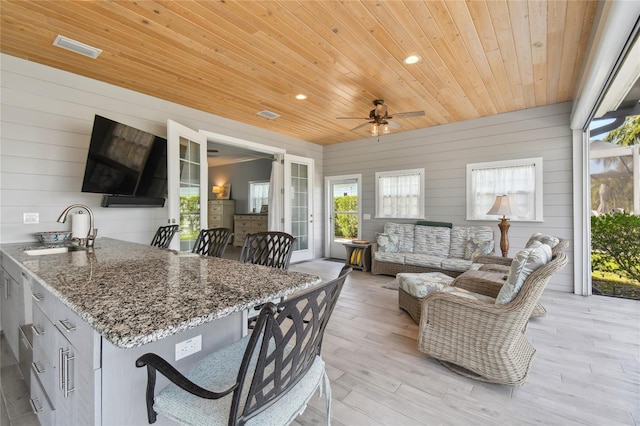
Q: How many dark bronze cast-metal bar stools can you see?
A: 4